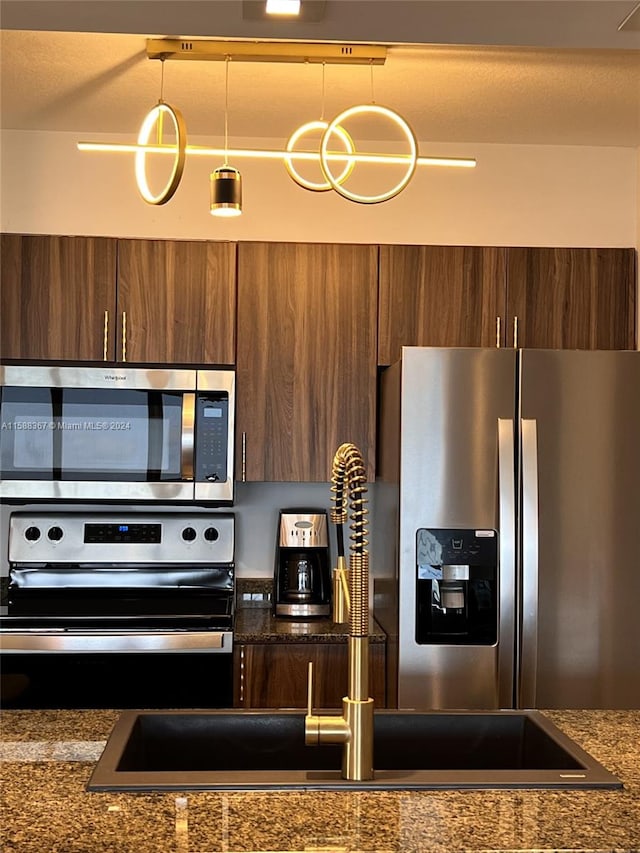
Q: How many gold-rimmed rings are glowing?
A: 3